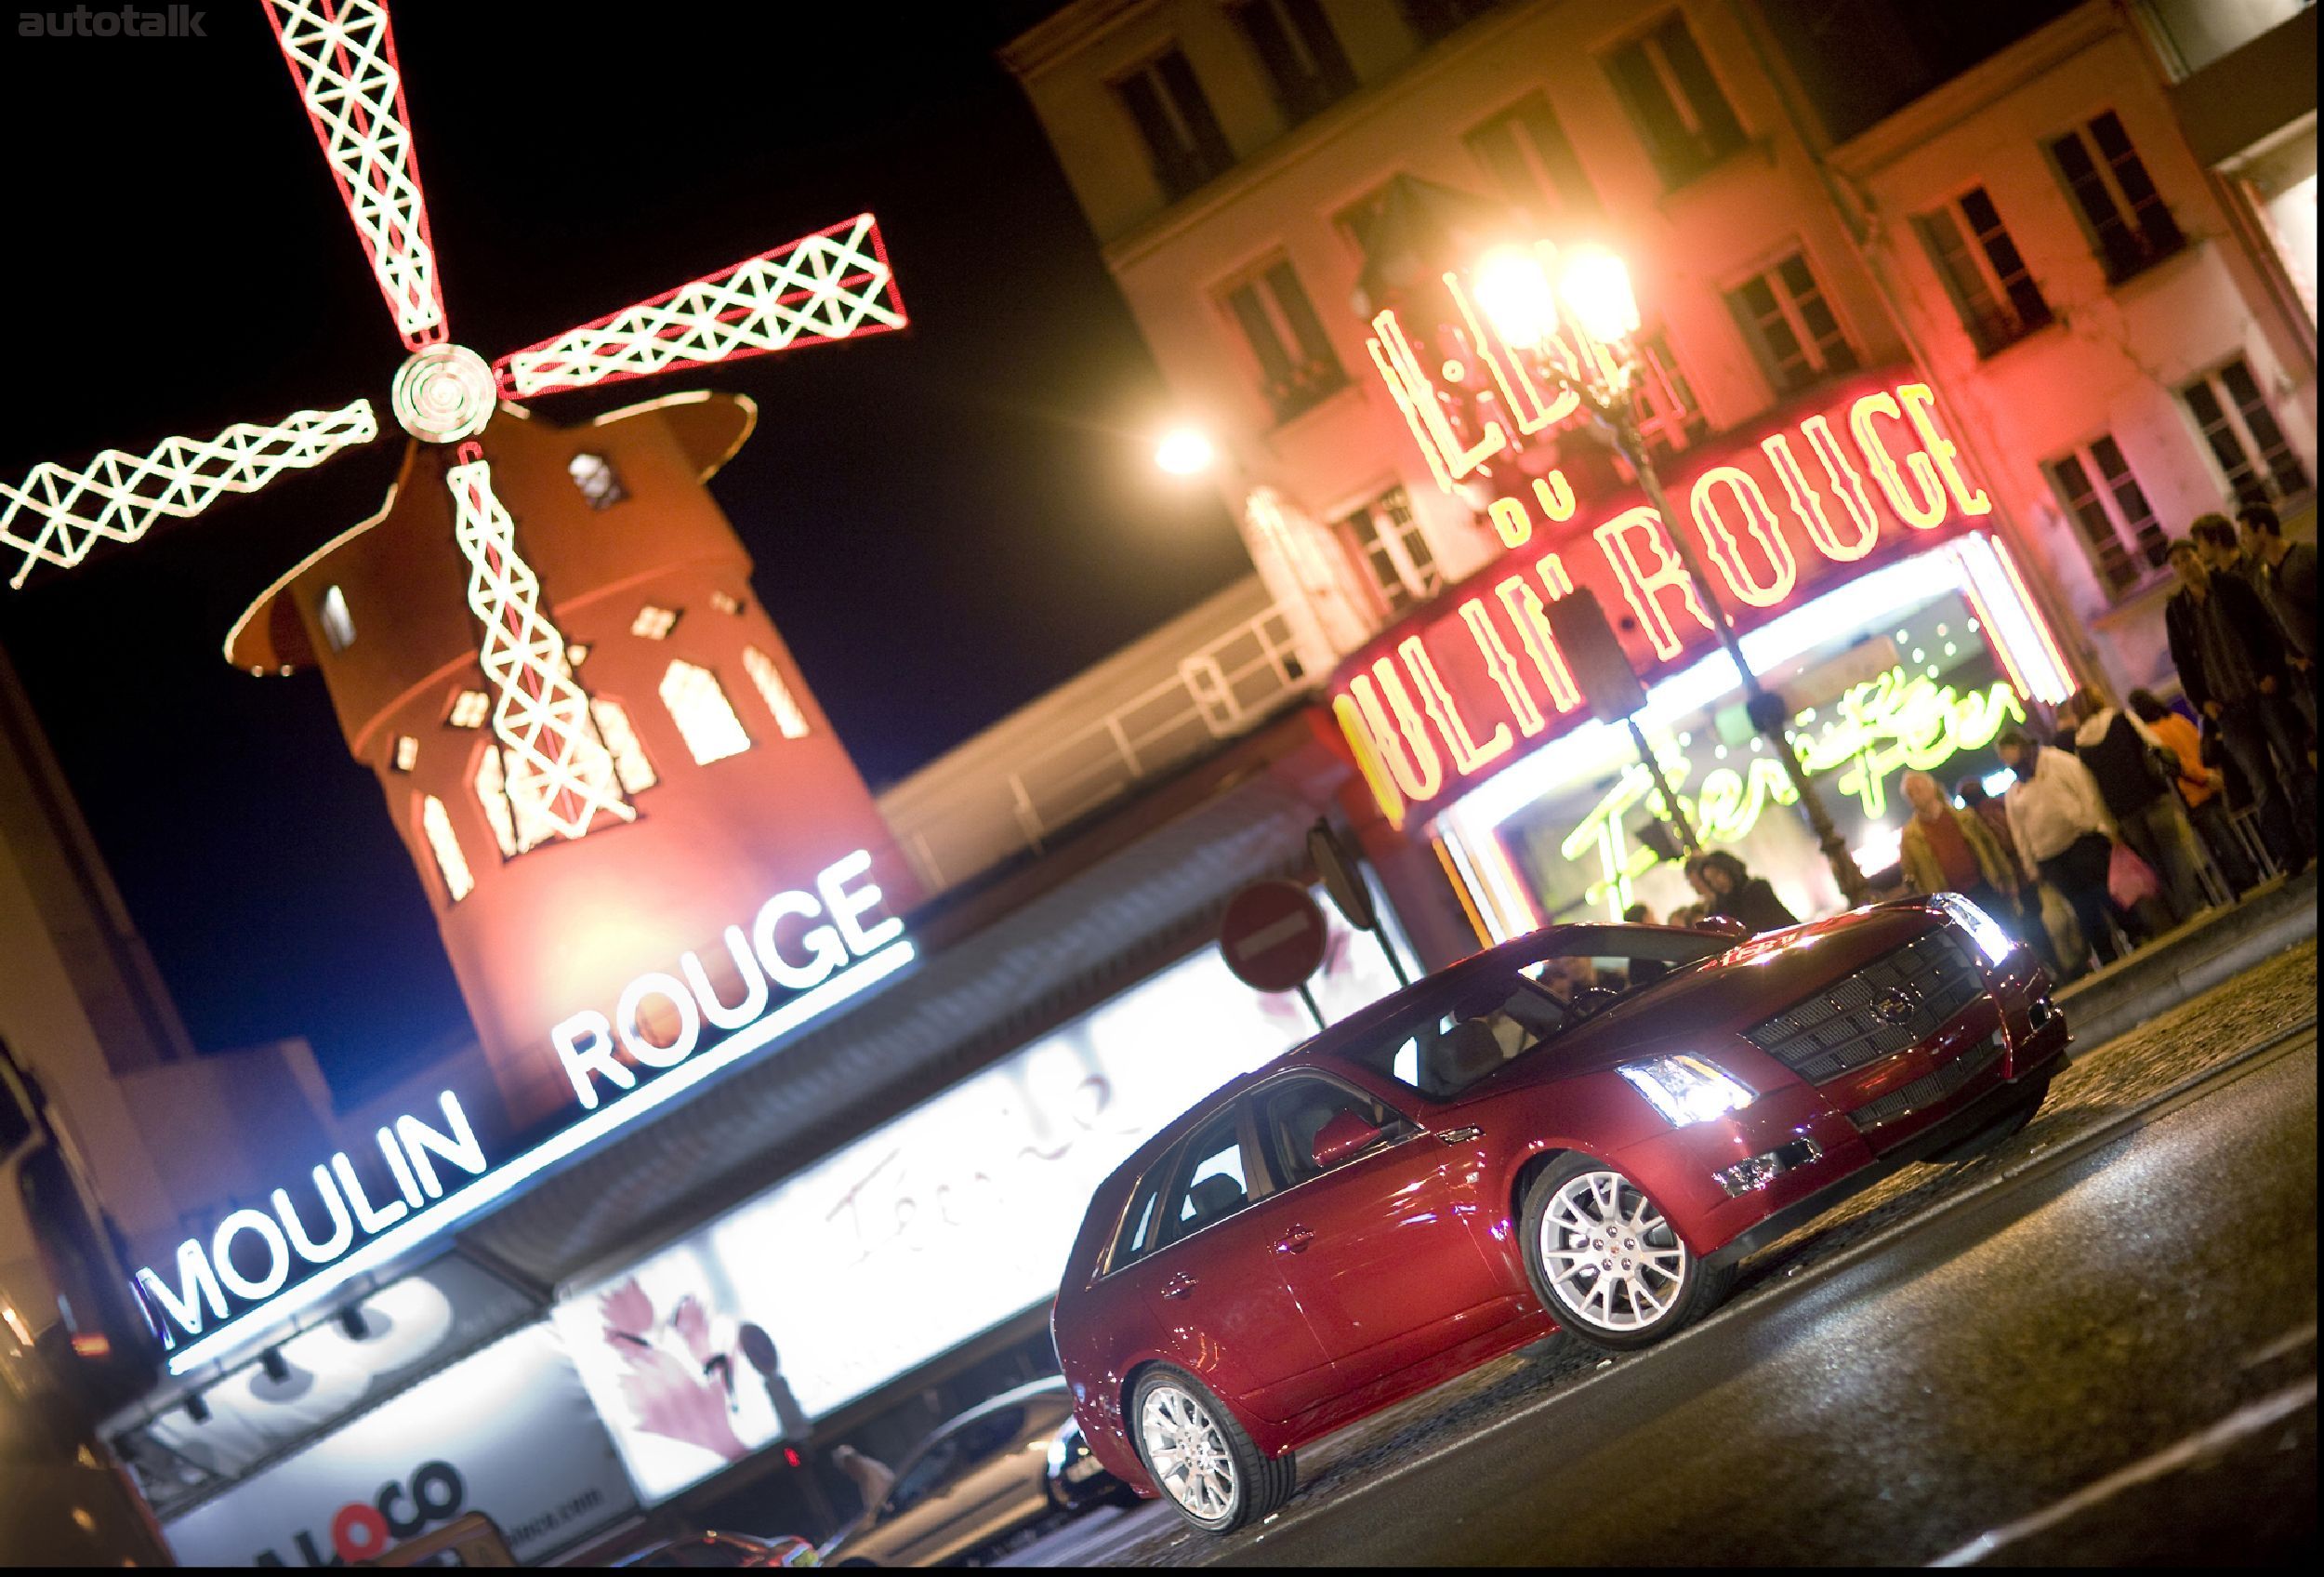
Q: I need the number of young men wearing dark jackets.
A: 3